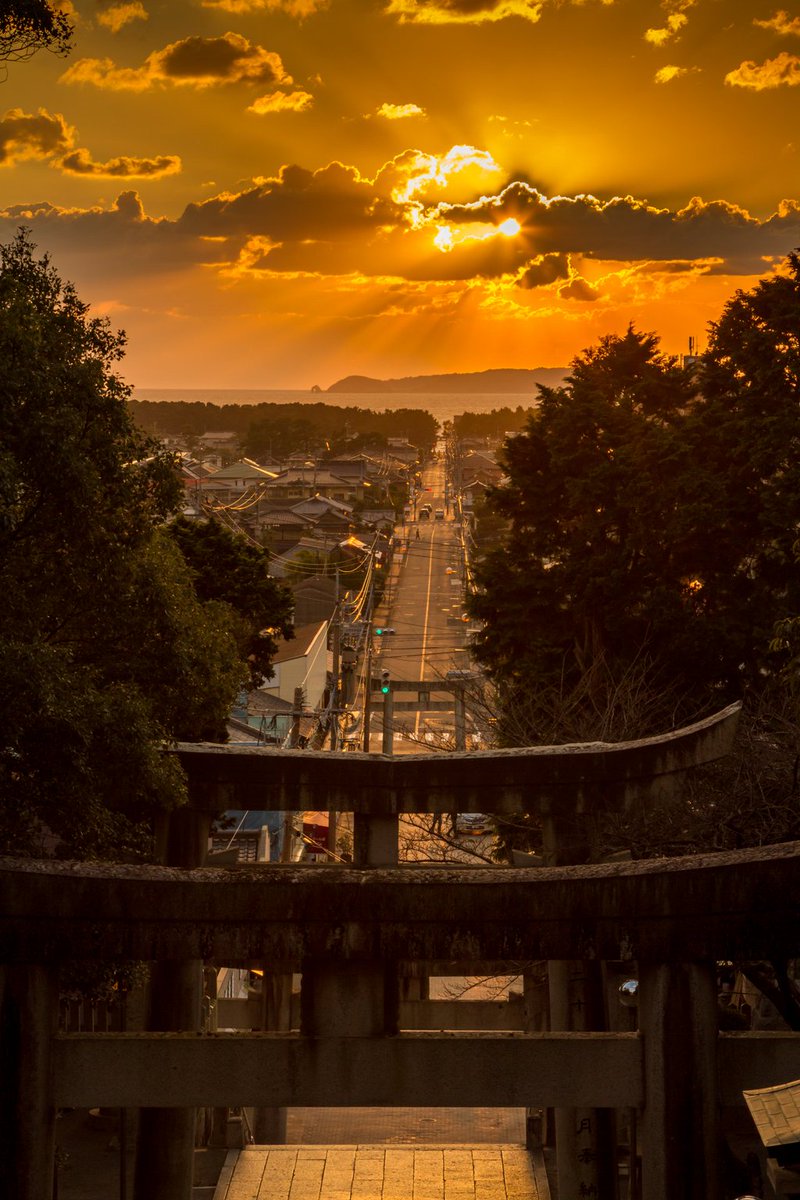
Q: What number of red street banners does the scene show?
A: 1